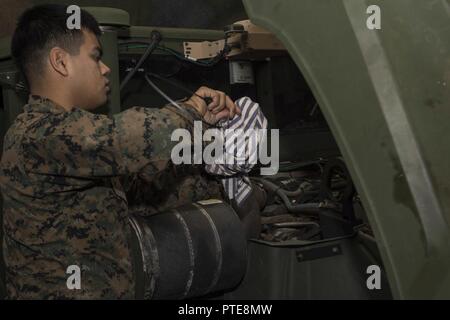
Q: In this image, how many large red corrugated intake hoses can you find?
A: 0